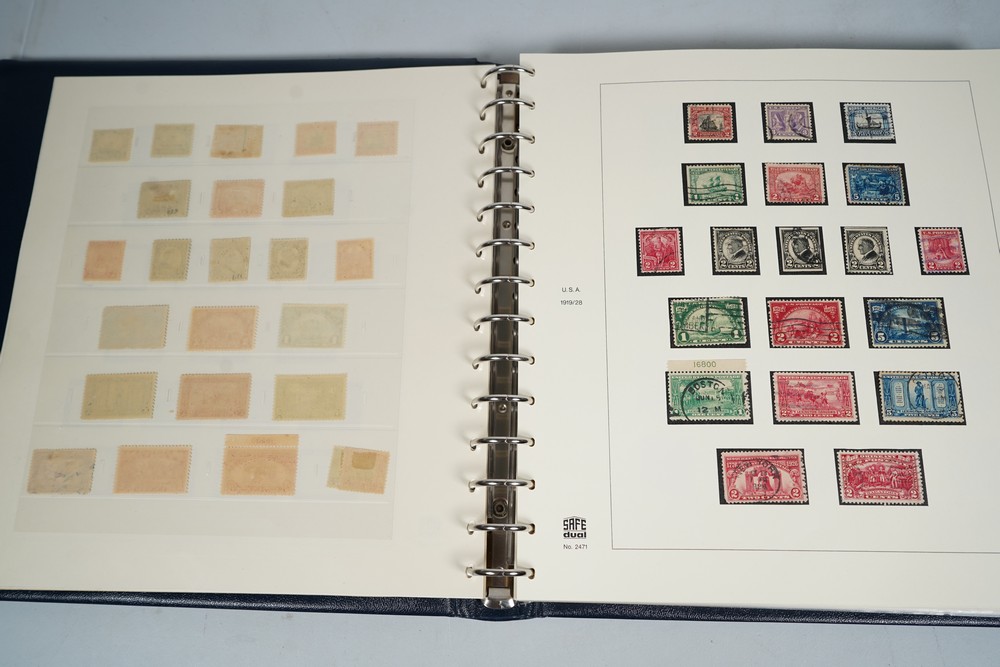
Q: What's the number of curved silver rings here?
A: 14